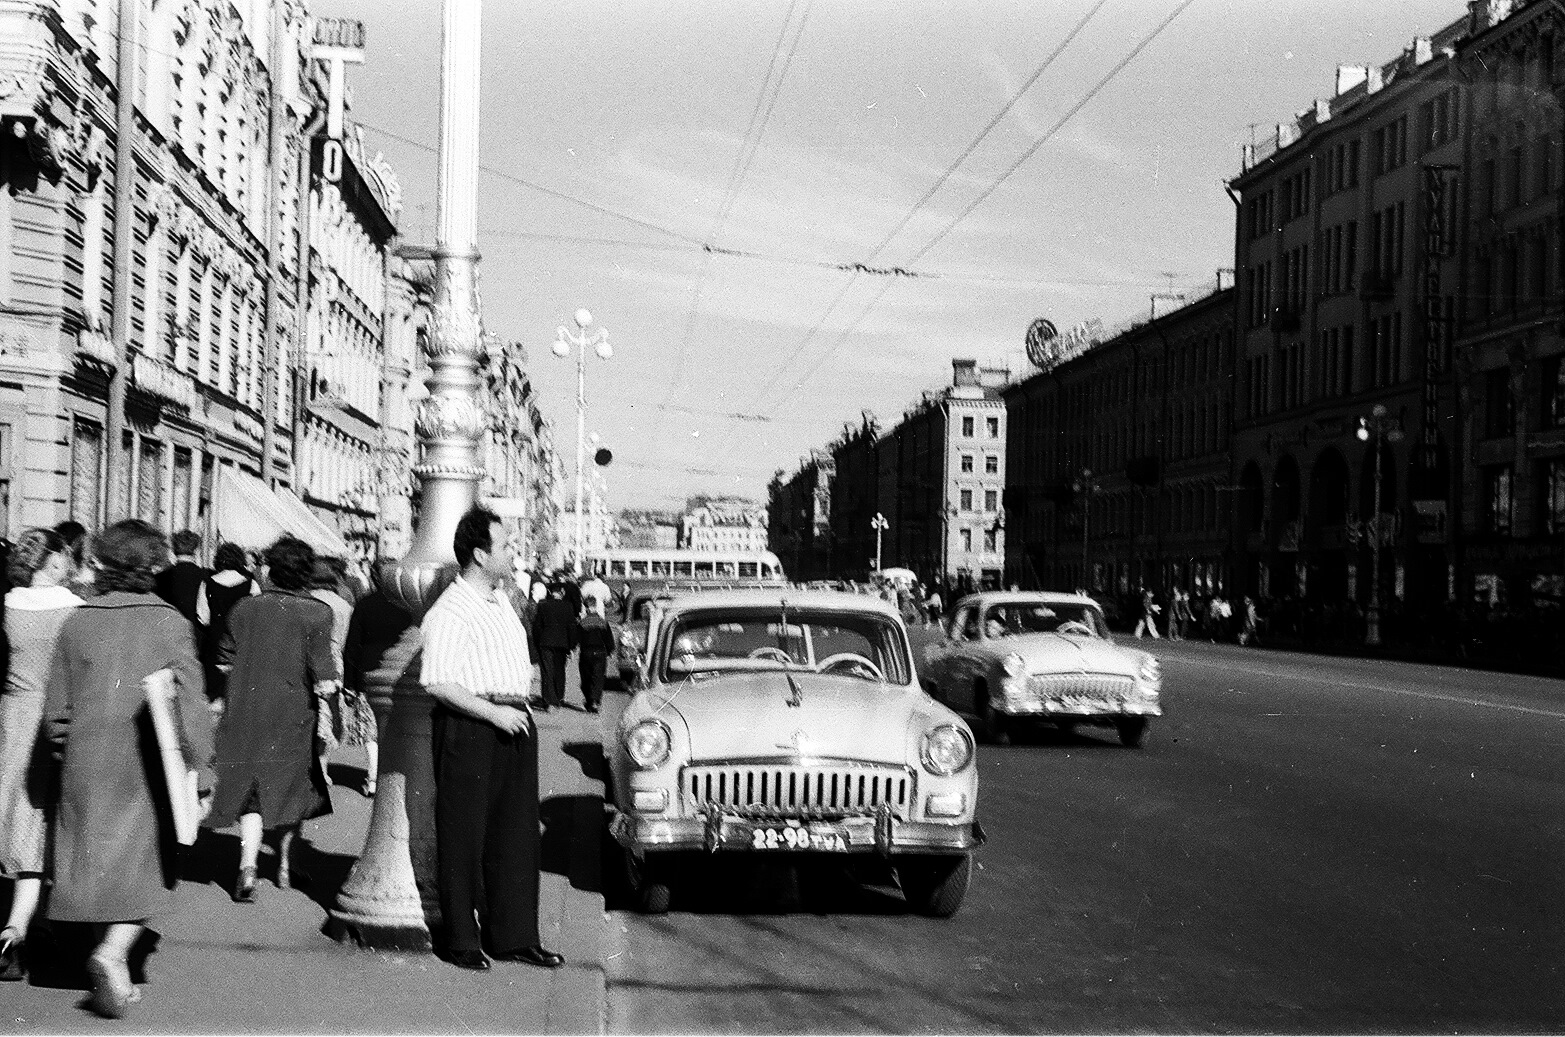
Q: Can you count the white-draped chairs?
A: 0